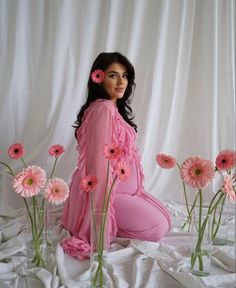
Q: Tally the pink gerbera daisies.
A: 12